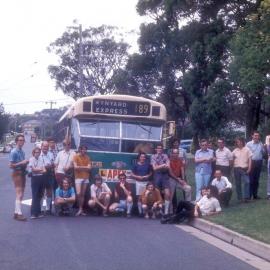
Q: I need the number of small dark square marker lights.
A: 2